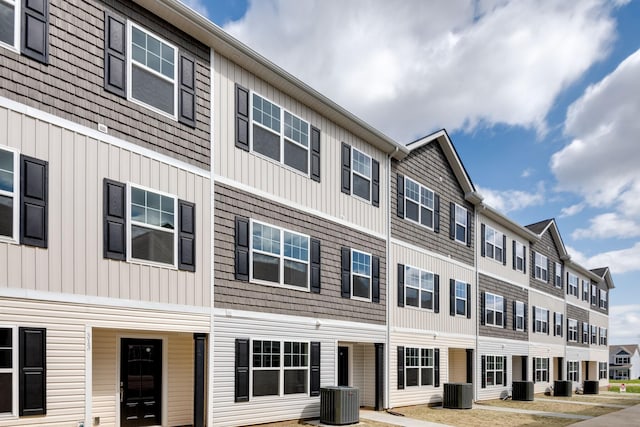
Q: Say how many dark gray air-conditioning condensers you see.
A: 5